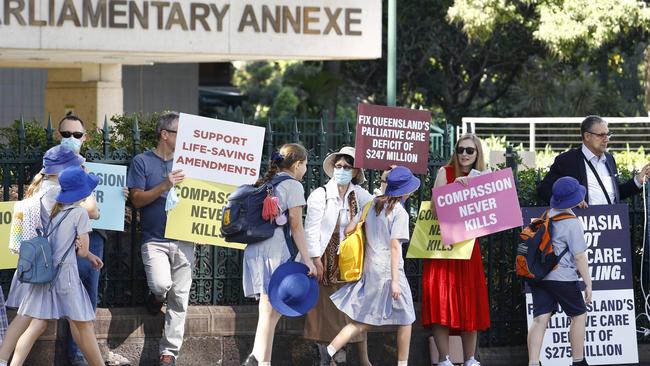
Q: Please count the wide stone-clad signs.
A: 1